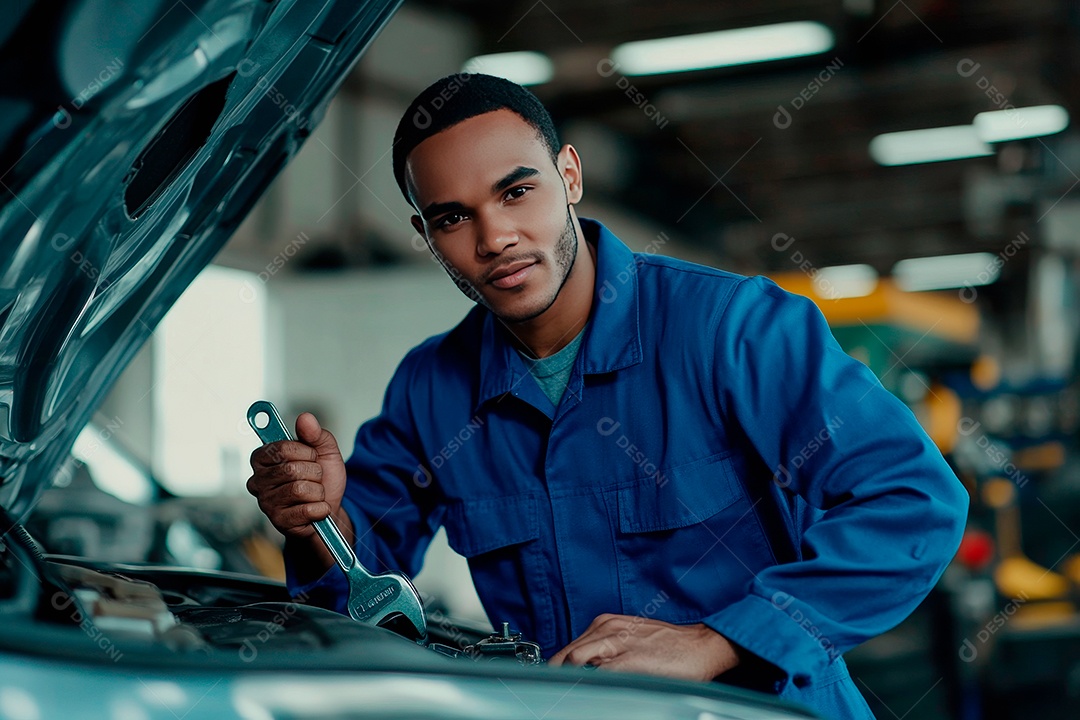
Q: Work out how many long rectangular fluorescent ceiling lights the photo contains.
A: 6